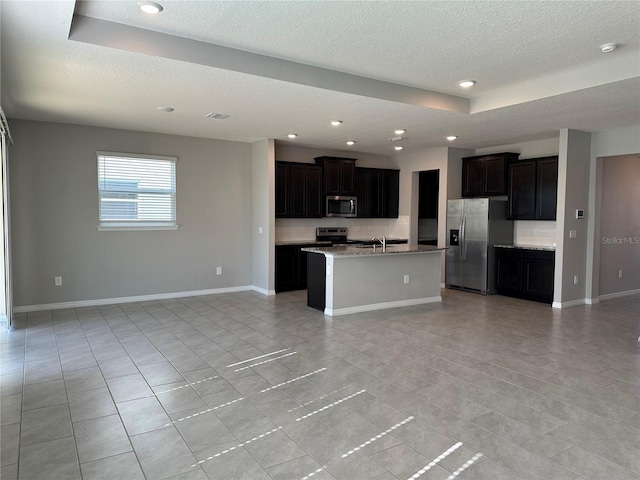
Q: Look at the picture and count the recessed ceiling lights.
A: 8